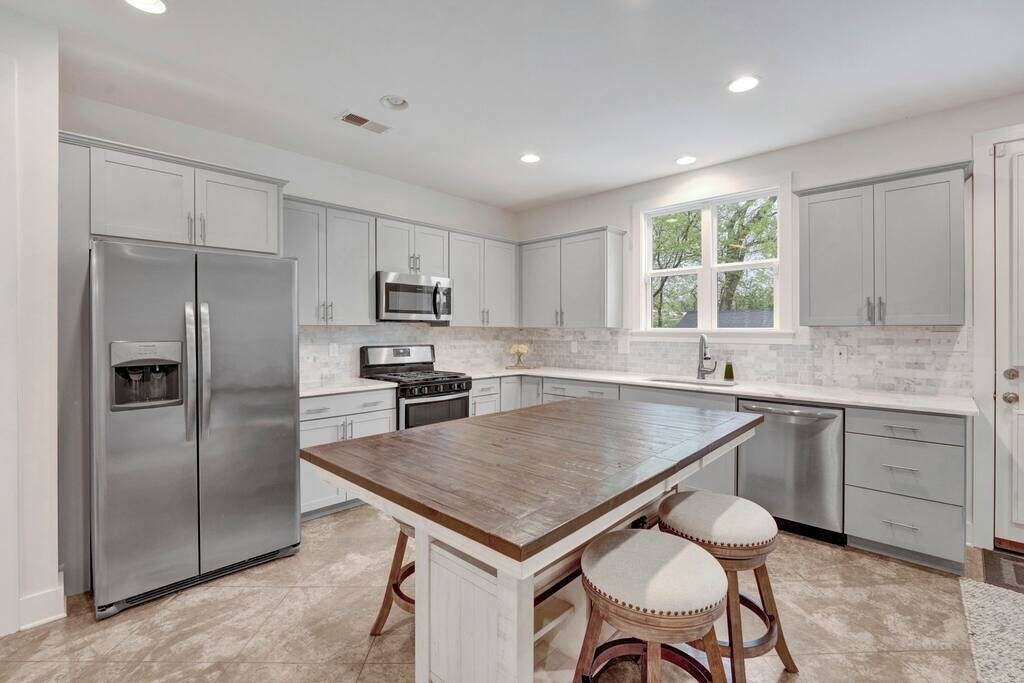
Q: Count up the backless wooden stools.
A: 3